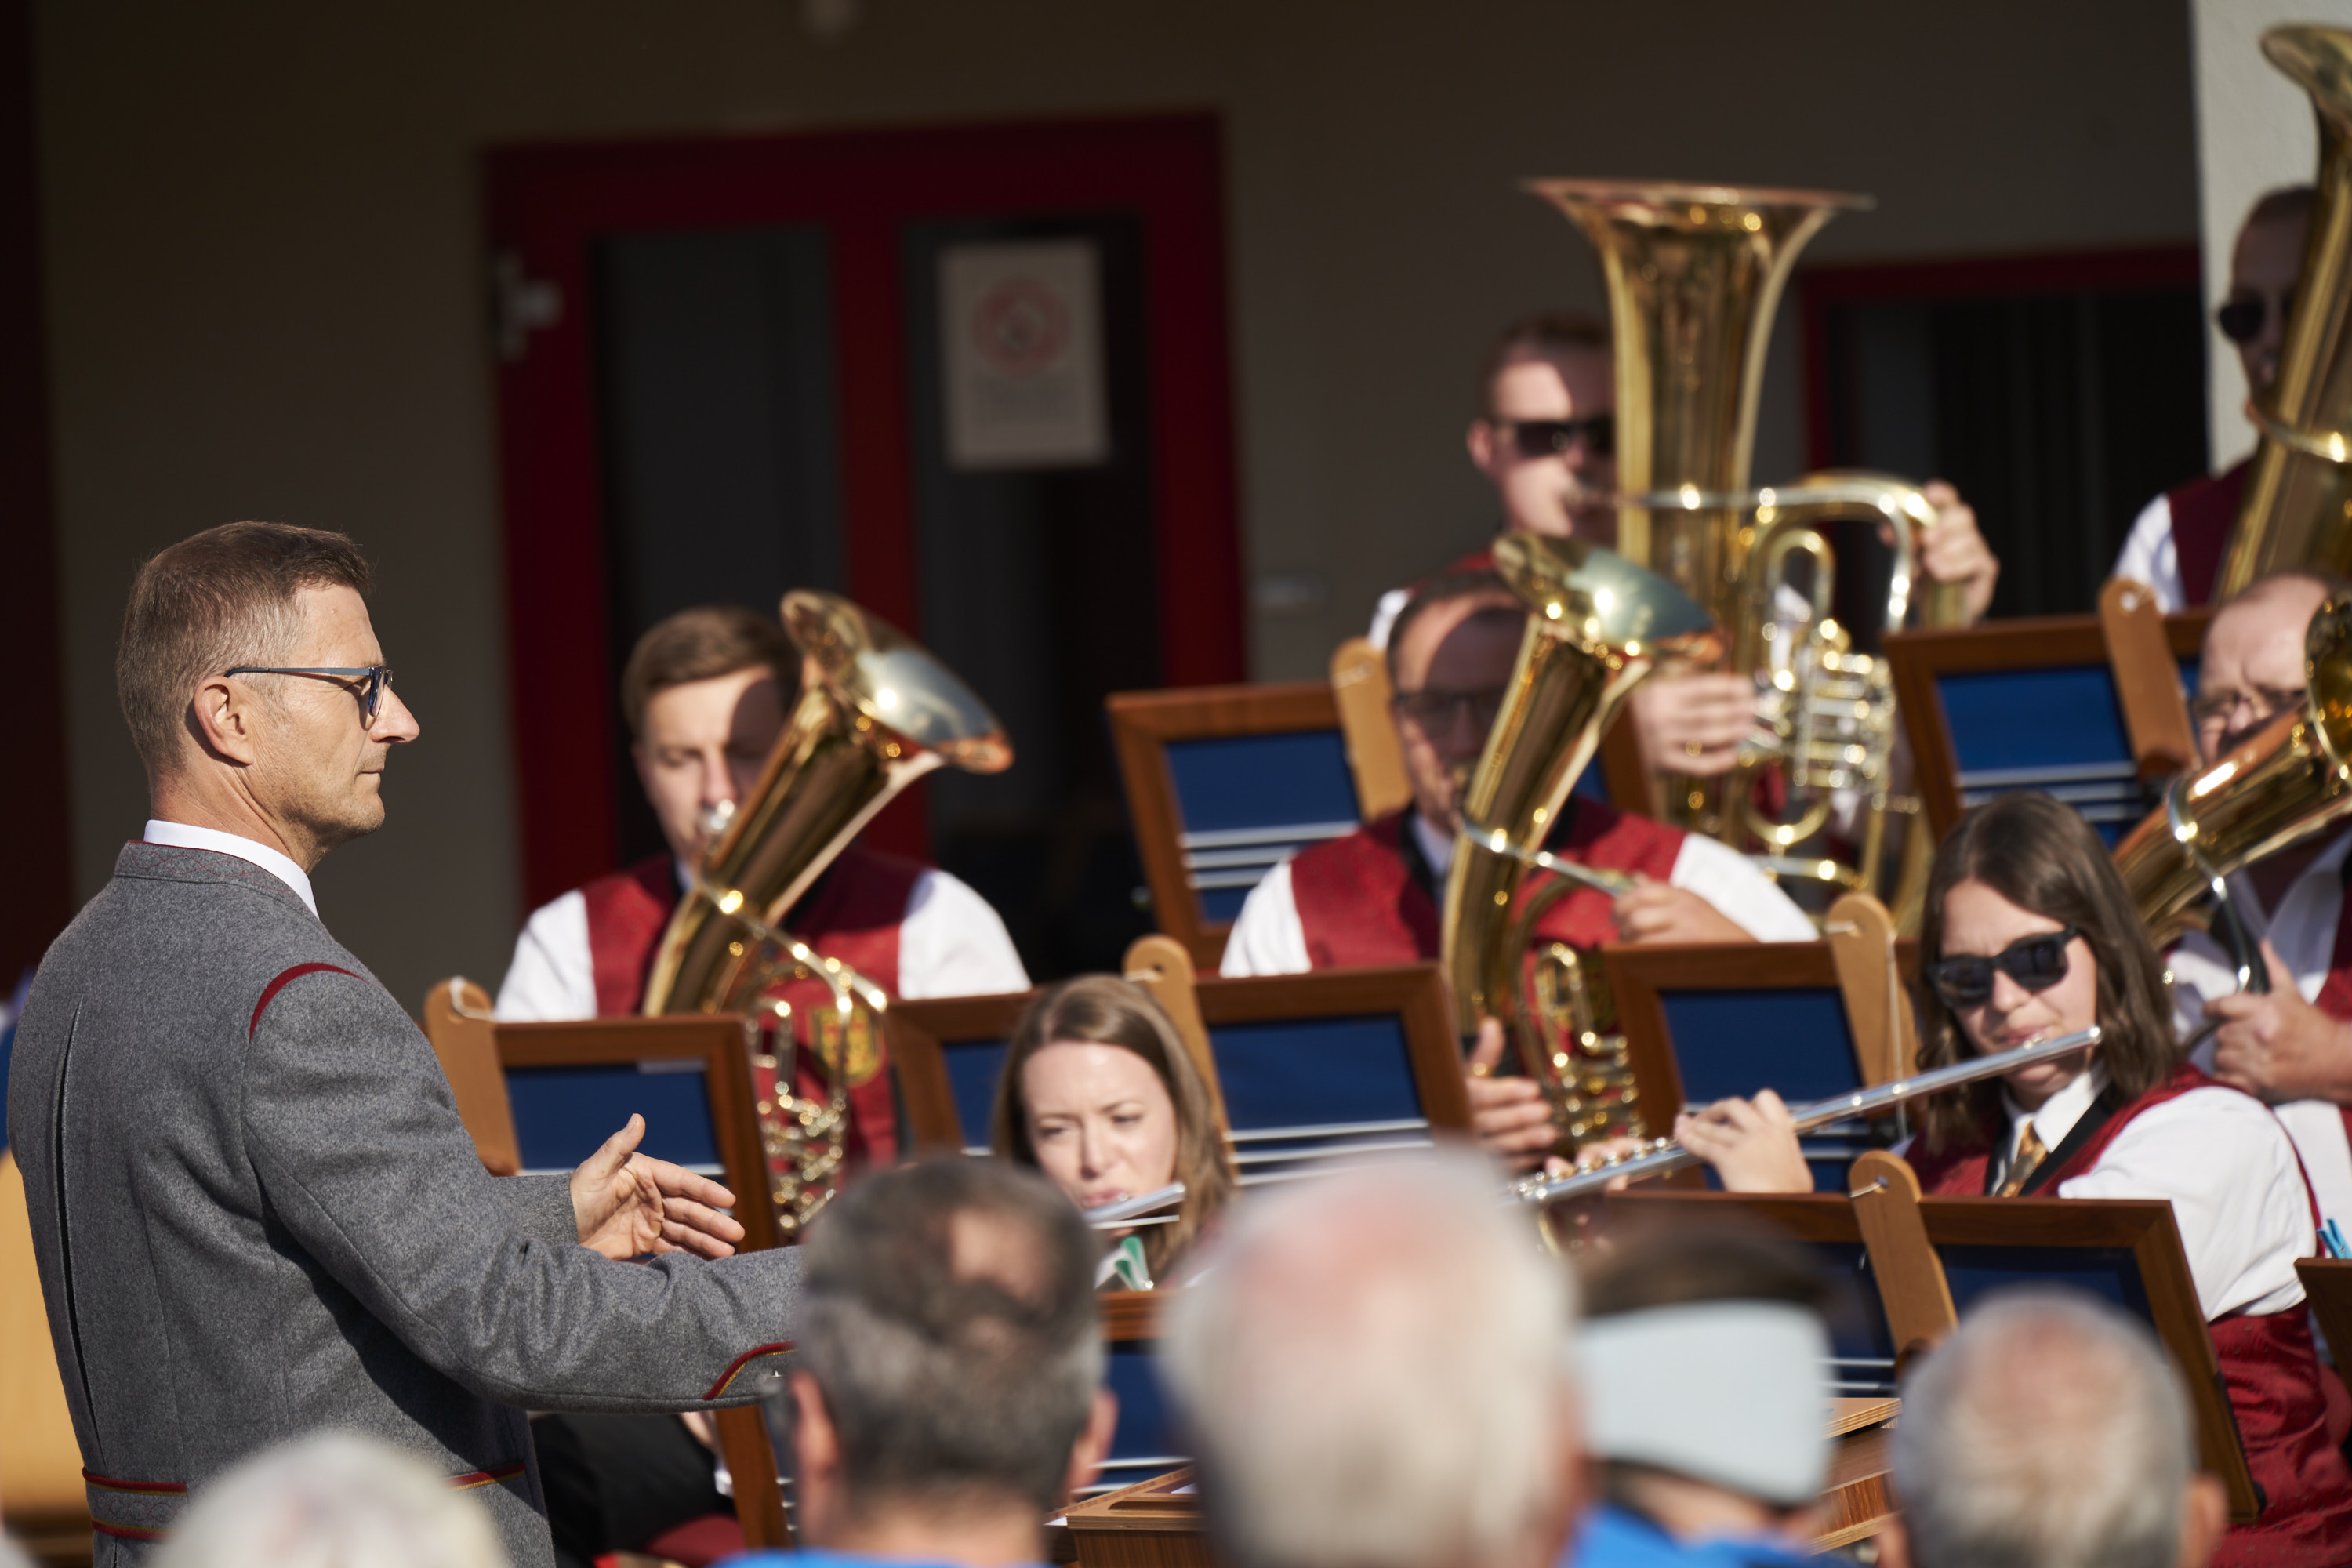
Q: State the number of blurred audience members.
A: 5